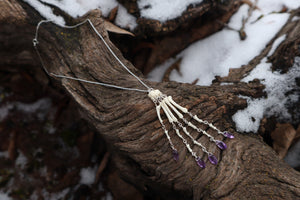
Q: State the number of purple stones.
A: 5